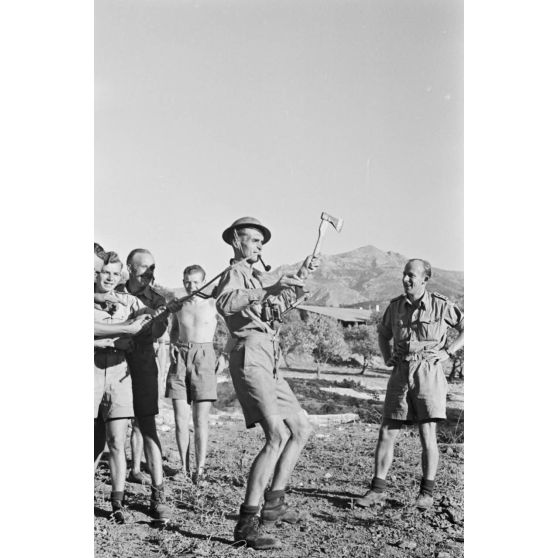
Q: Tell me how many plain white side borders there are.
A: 2